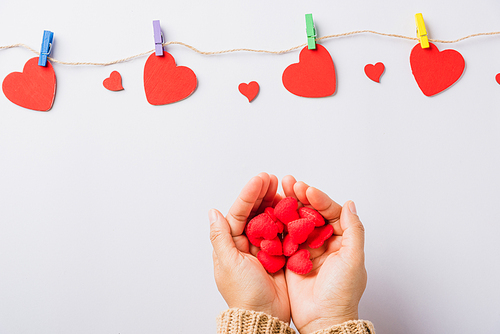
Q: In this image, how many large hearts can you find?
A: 4